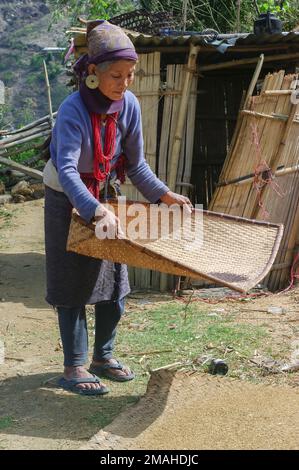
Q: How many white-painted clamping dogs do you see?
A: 0